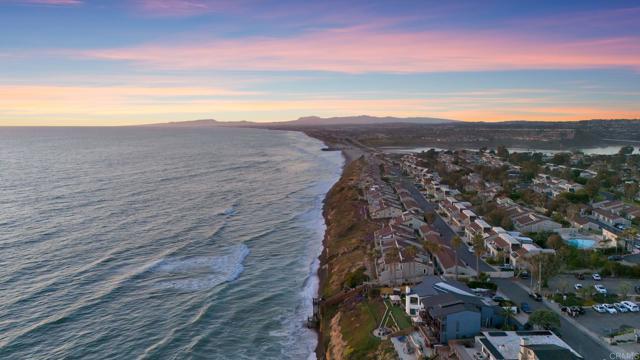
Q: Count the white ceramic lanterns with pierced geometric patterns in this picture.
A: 0